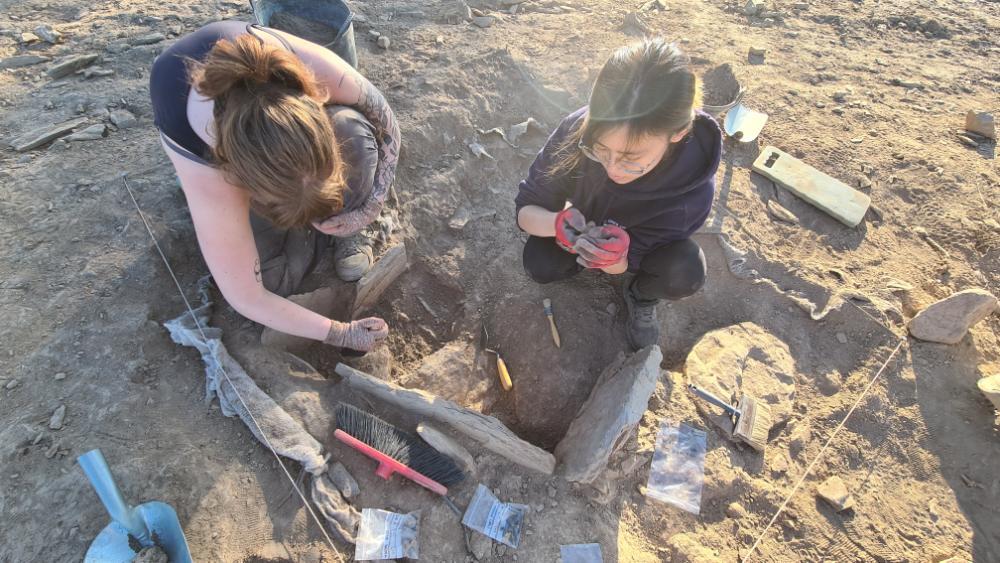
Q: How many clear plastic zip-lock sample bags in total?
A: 4